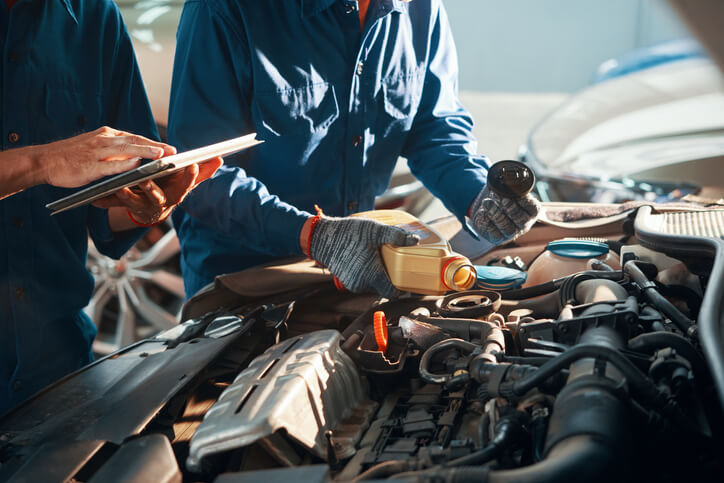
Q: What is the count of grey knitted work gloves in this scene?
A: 2